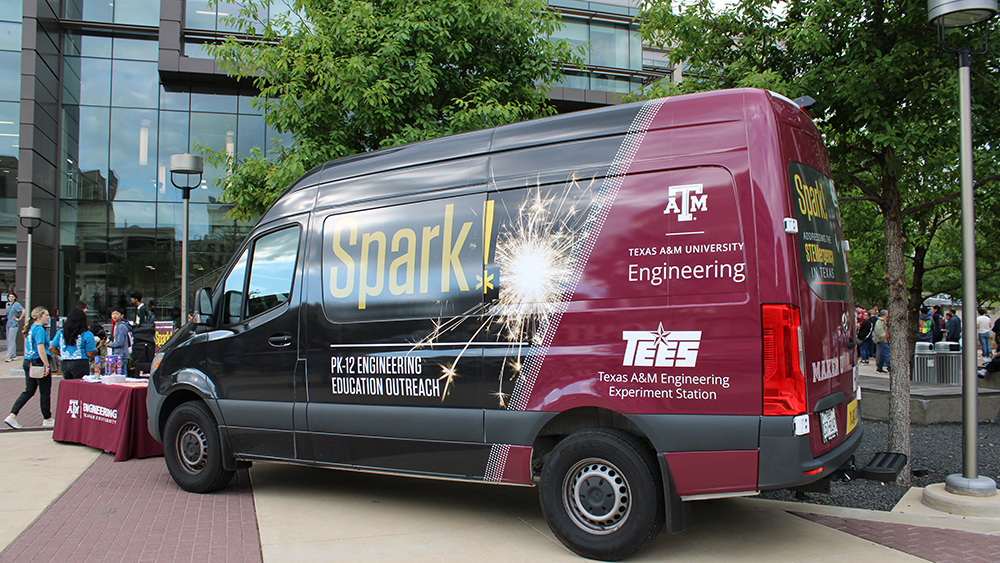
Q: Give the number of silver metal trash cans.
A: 2